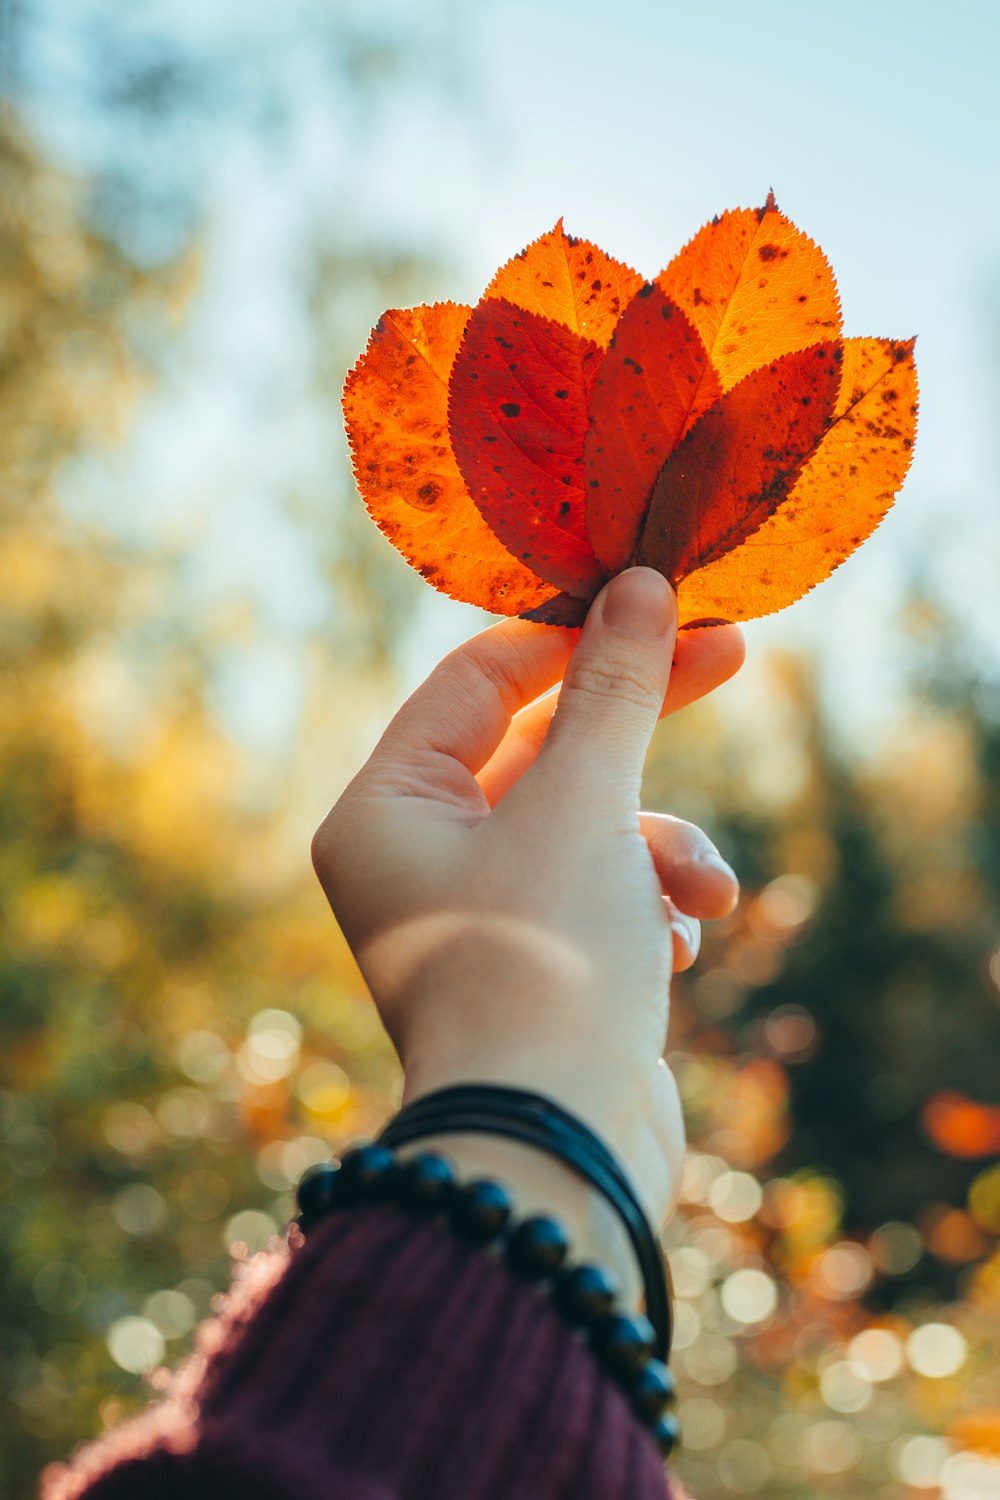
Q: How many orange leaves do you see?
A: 4